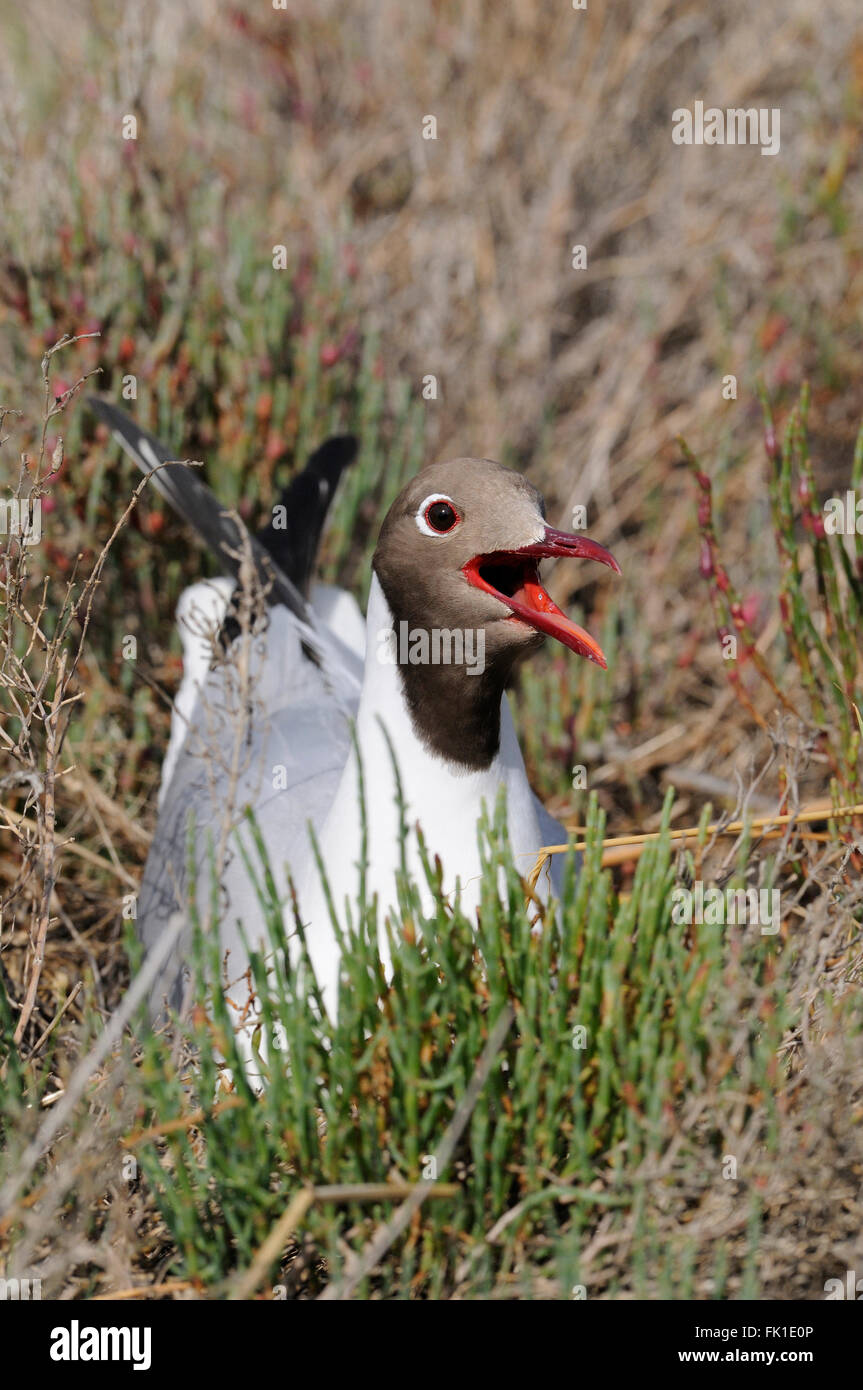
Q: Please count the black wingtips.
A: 2